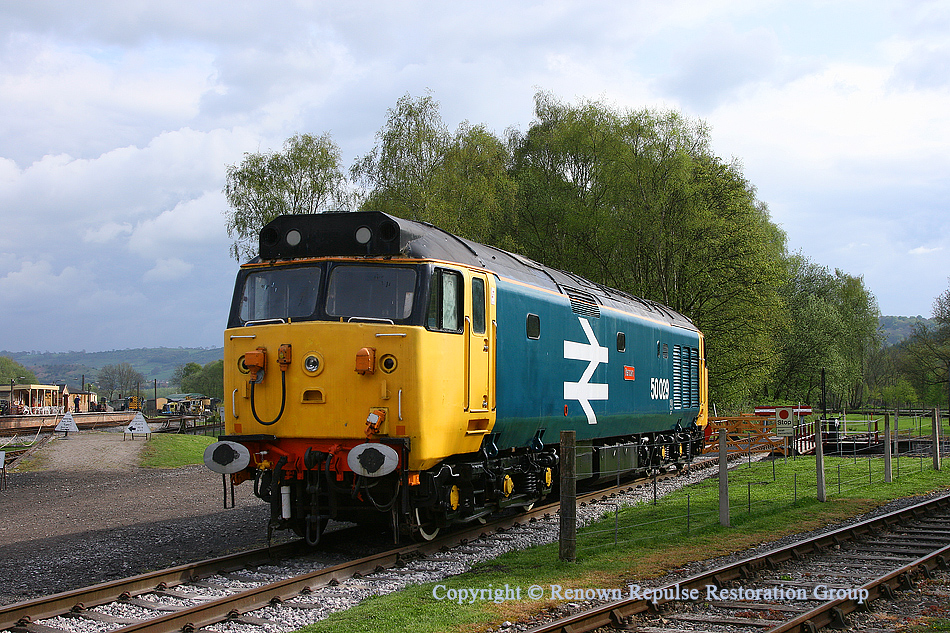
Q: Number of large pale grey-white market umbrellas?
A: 0